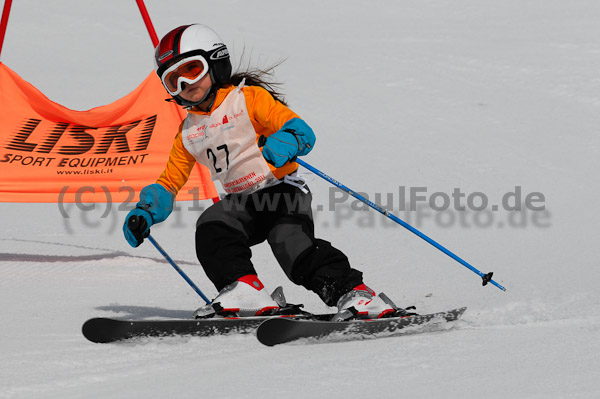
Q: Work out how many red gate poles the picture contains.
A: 2